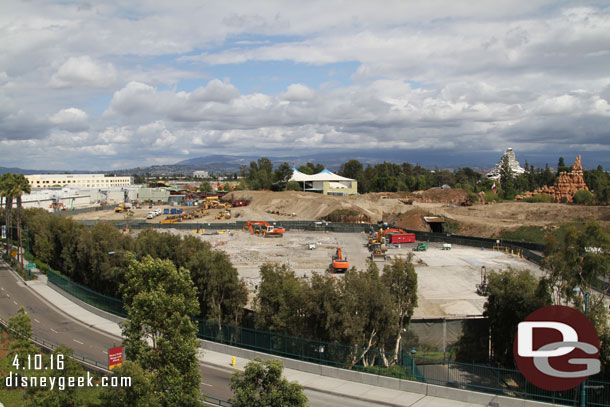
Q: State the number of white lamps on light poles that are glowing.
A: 0